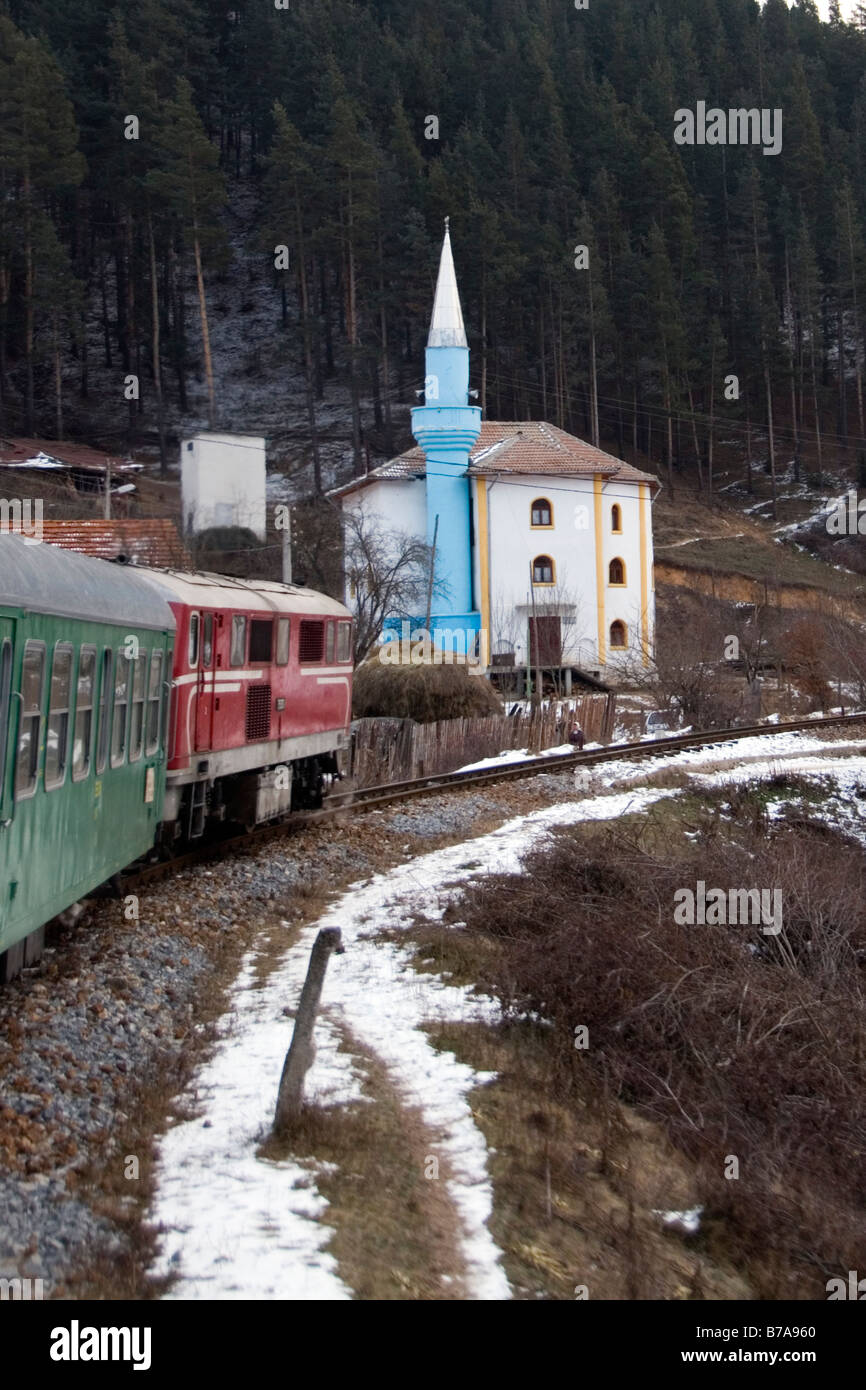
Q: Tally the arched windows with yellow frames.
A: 5